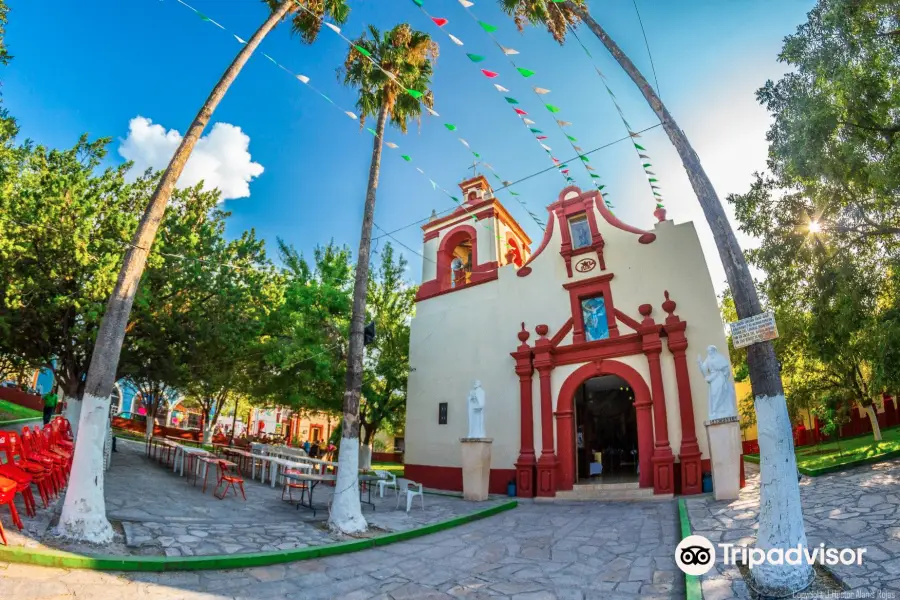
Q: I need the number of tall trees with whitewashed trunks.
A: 3